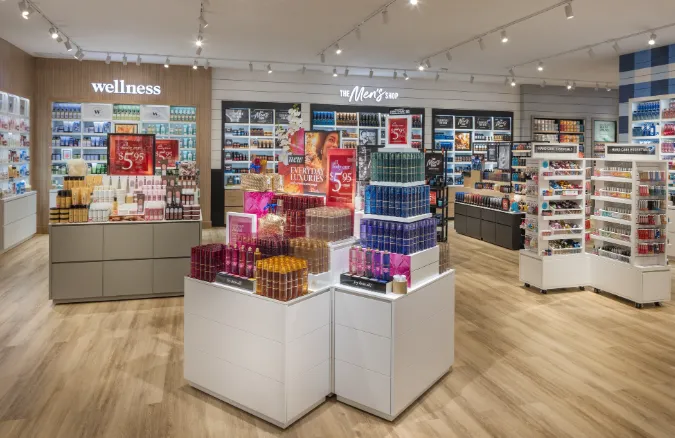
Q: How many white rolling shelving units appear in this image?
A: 2